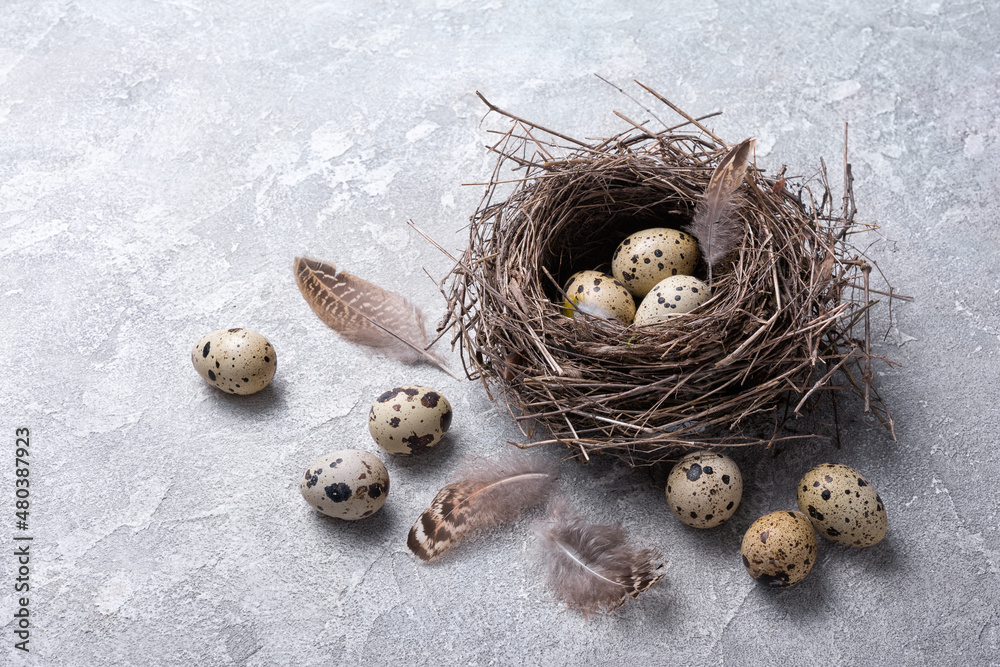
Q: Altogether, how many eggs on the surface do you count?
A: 6